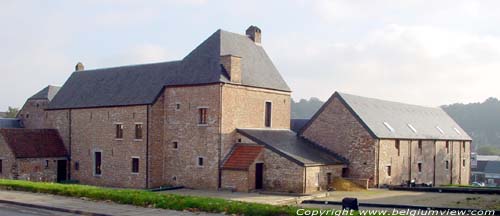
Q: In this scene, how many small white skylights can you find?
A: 4